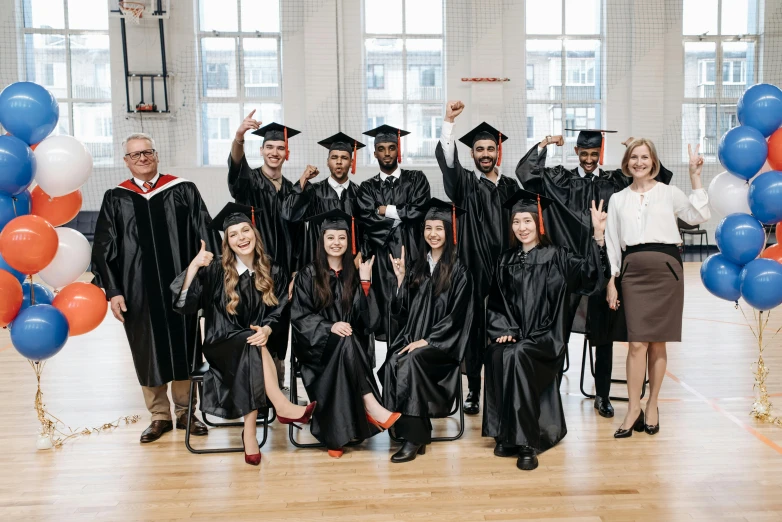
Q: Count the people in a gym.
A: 11